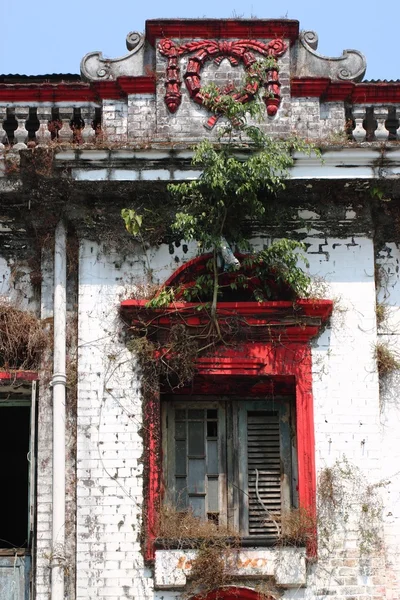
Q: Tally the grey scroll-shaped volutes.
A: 2